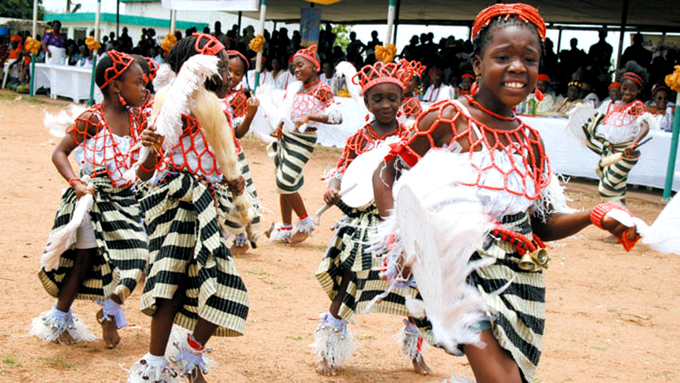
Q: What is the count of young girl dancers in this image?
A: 9